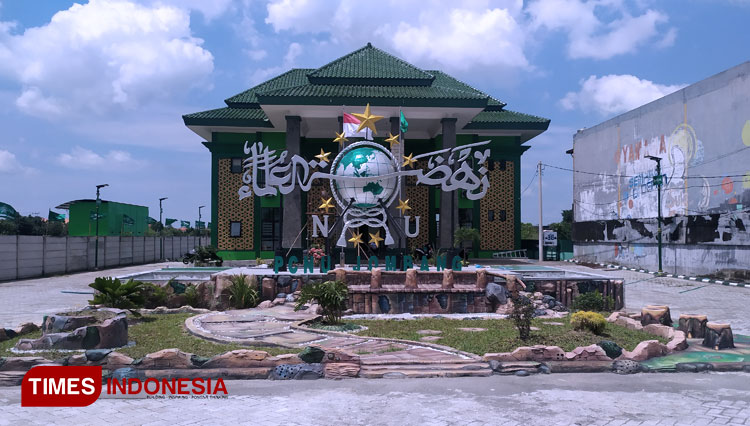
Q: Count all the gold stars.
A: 9